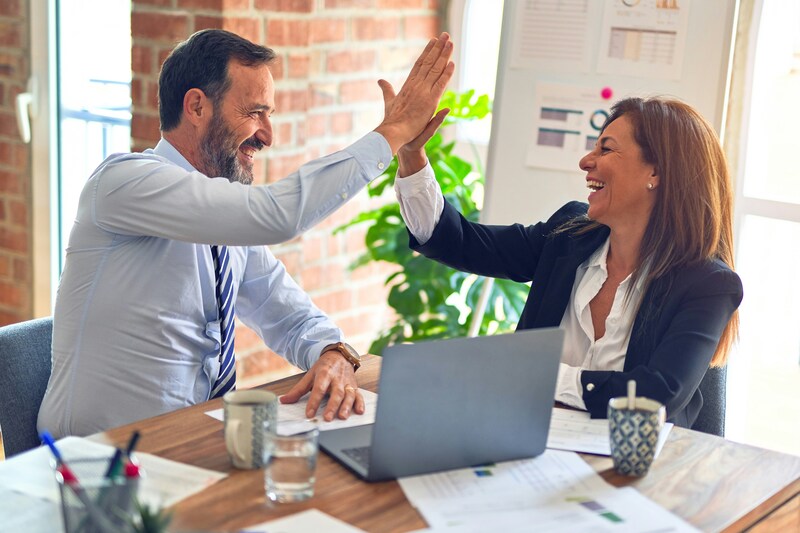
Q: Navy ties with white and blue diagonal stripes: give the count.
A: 1